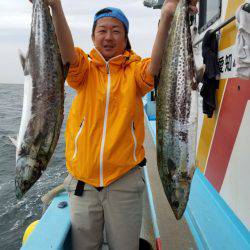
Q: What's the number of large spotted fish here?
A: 2